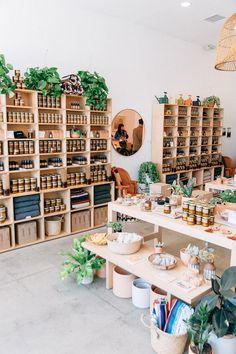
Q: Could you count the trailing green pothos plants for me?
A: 3